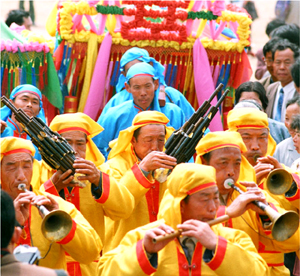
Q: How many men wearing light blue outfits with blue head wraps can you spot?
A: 3